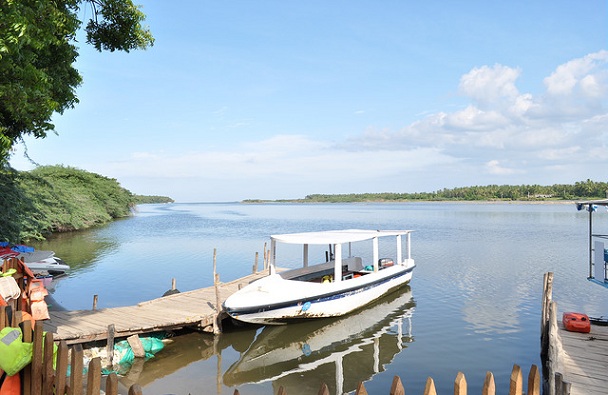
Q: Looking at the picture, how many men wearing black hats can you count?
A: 0